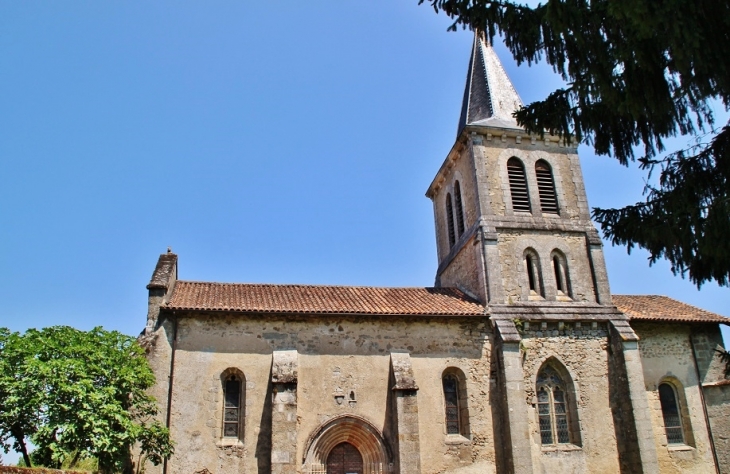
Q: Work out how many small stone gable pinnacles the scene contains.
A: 1